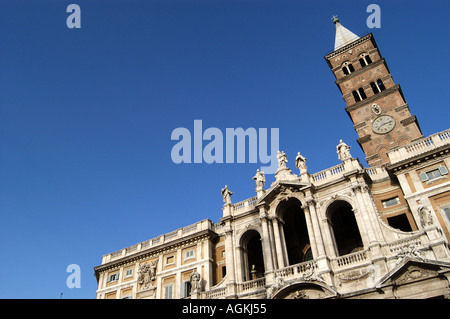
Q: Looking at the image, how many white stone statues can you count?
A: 5